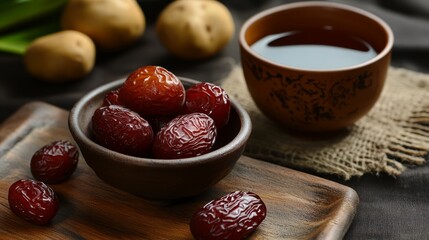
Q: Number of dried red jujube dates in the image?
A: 8